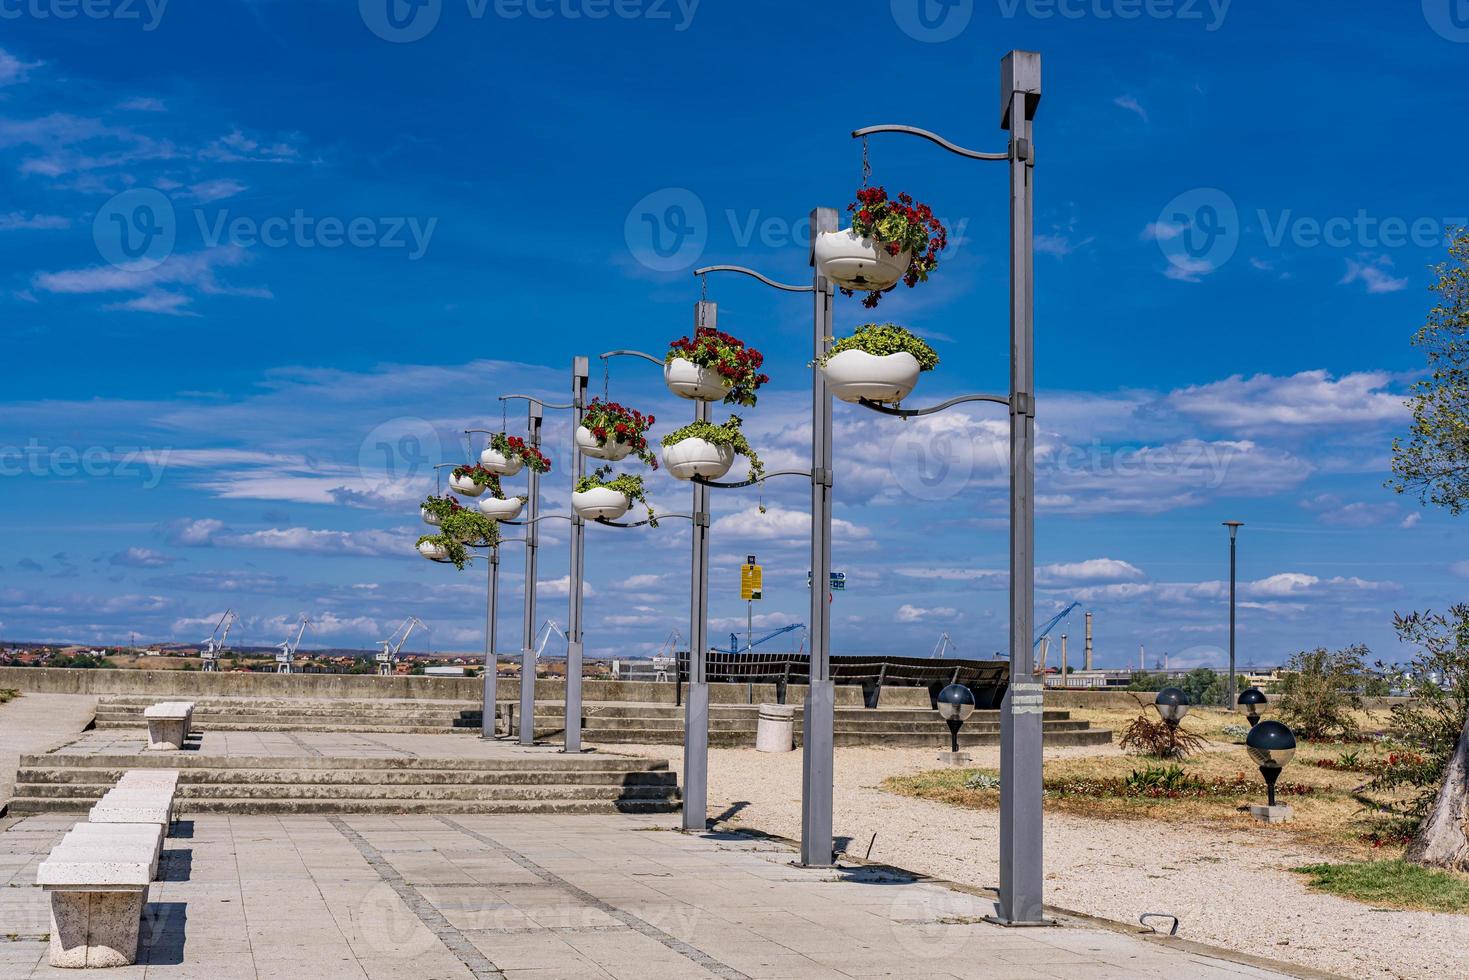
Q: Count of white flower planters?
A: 12